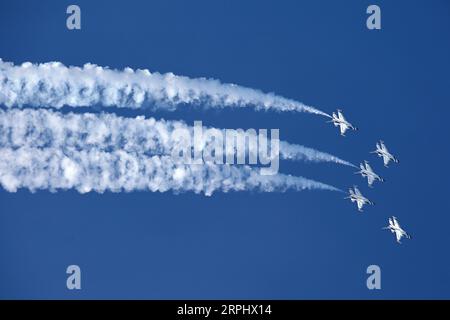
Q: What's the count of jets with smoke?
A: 3